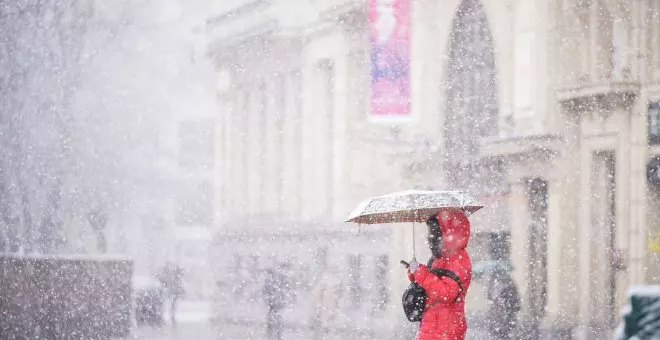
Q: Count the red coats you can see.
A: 1